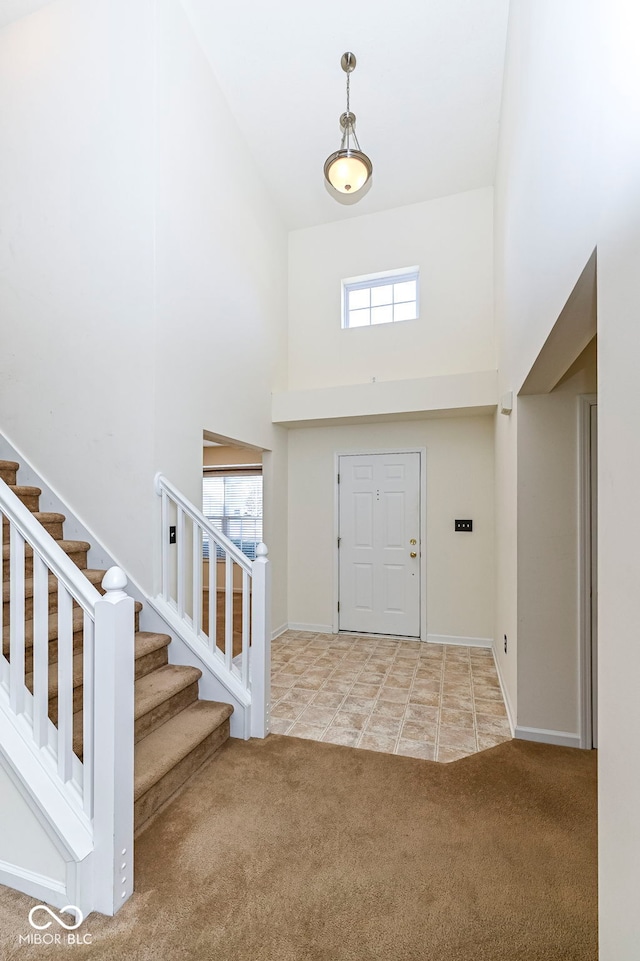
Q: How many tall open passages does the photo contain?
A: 2